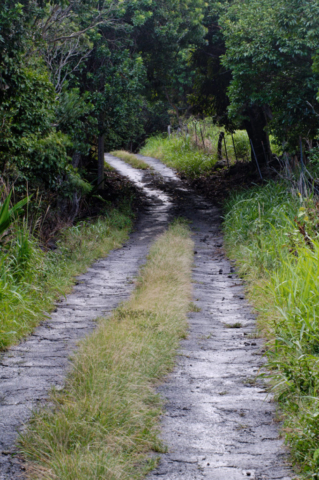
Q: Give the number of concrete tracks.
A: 2